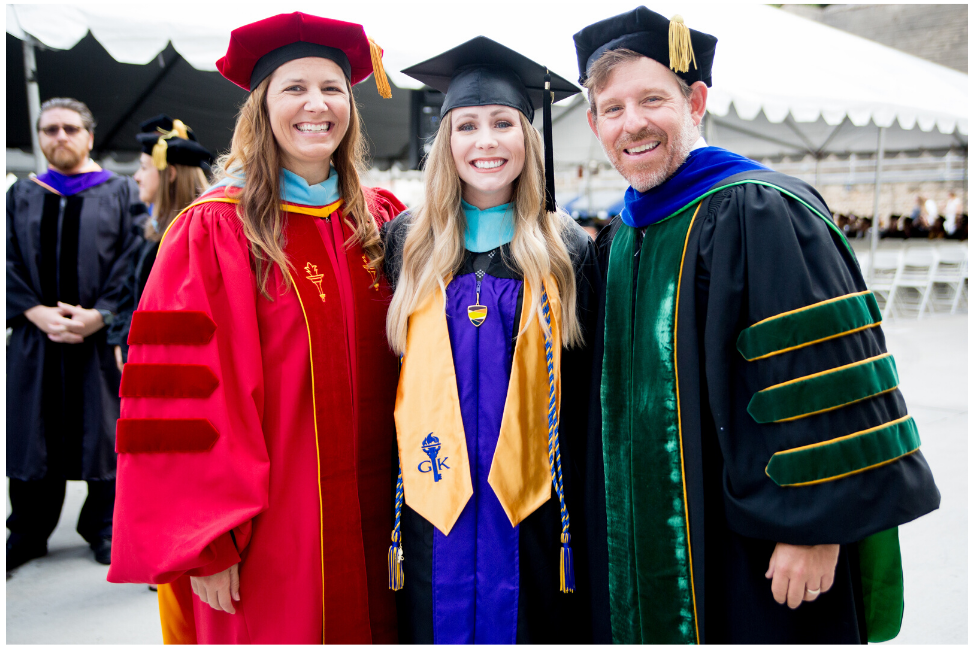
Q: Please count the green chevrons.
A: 3